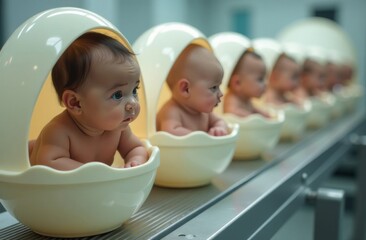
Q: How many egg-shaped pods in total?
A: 7